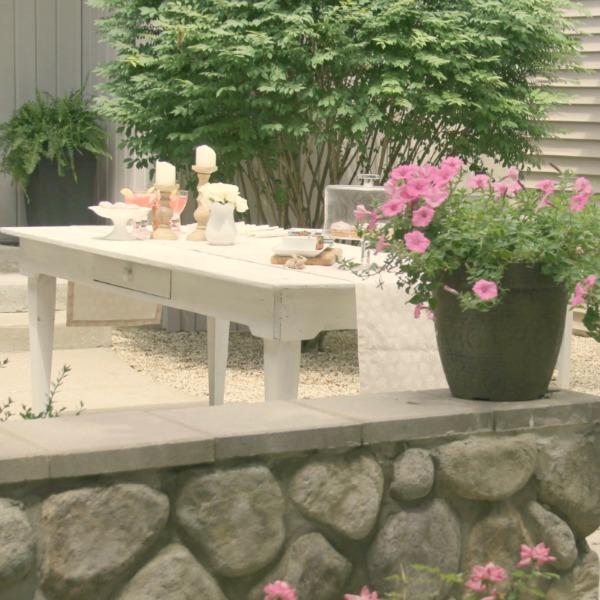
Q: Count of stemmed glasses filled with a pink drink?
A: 3